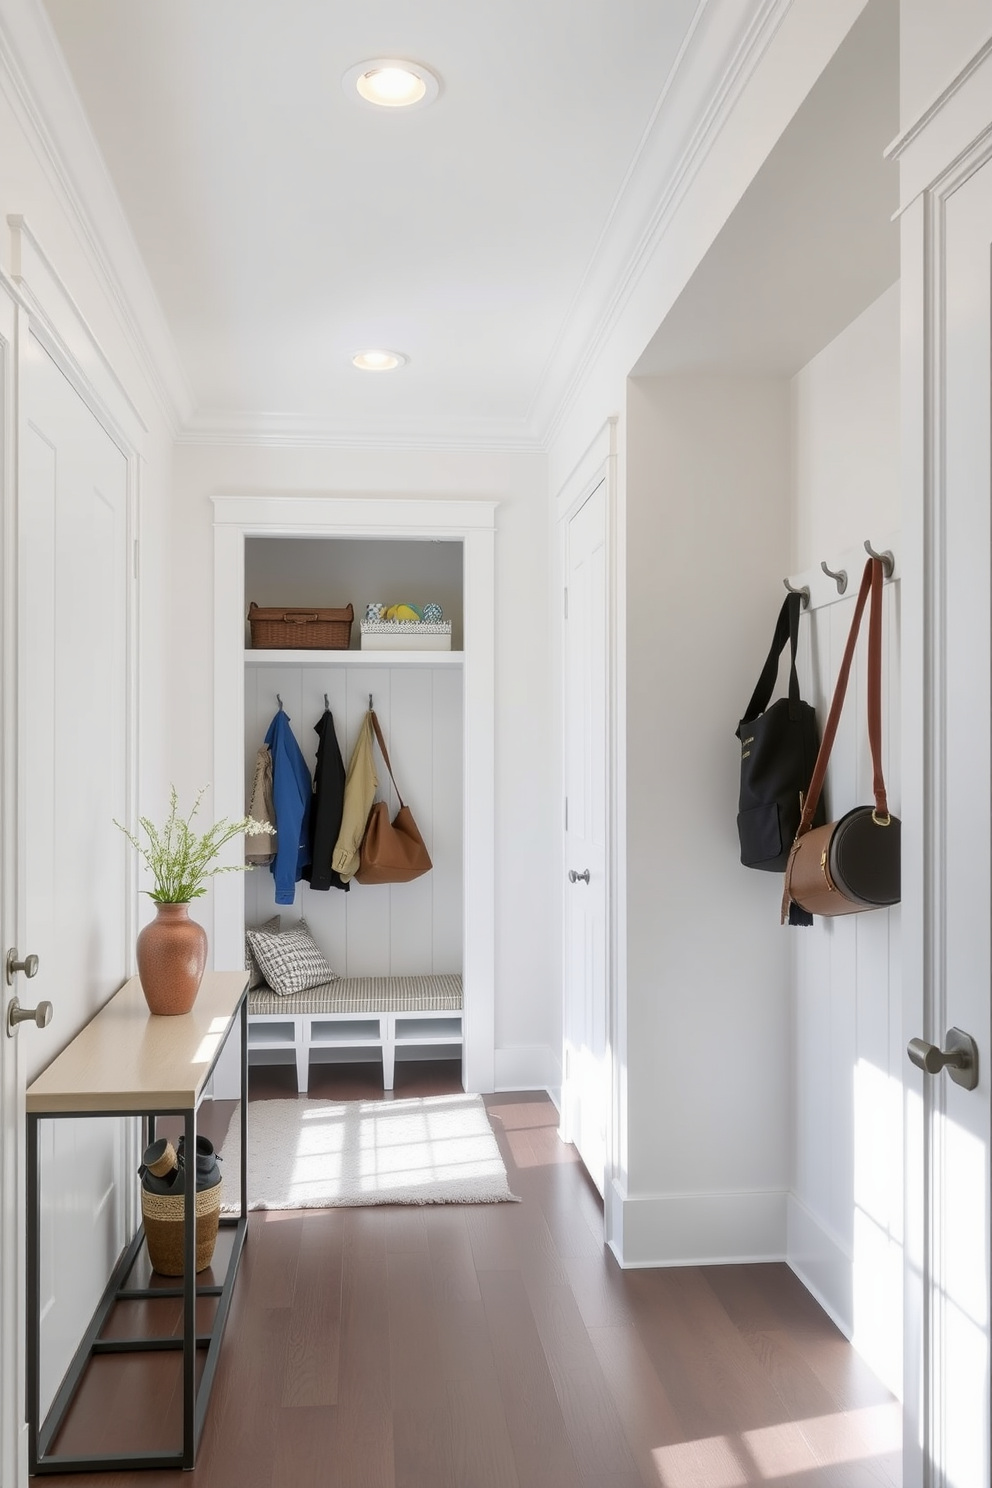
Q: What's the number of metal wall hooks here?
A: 6